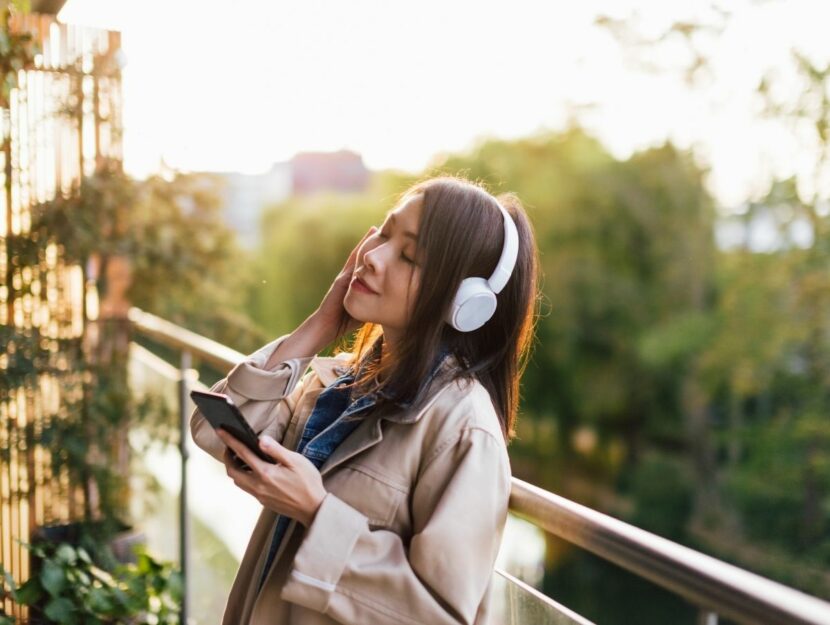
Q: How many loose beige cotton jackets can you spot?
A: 1